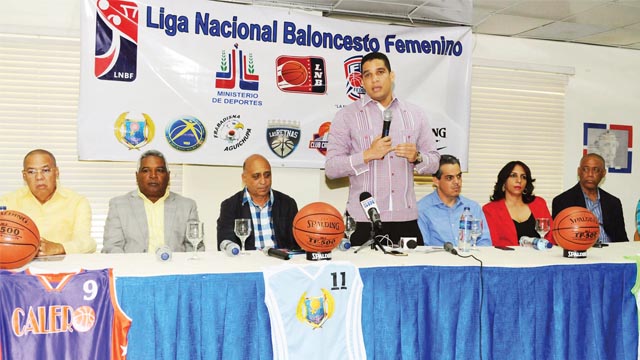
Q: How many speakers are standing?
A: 1